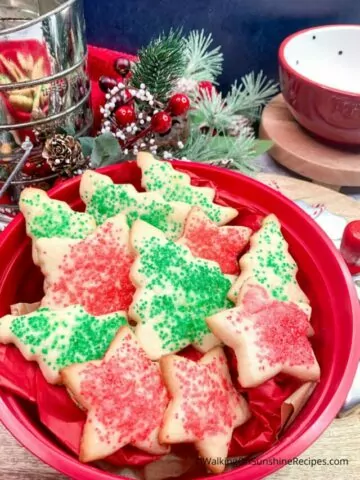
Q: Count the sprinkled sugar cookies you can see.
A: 11